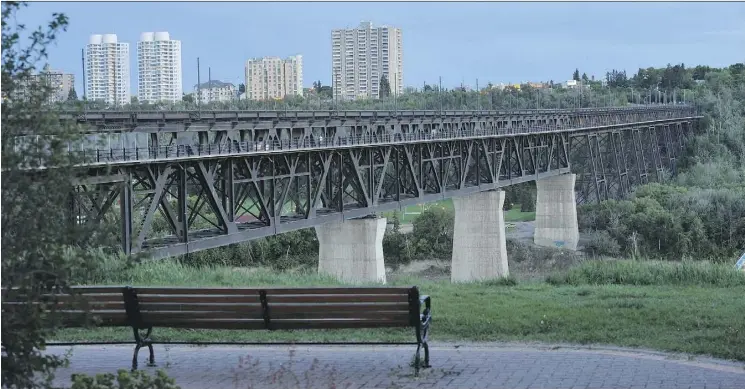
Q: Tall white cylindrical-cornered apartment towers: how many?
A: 2